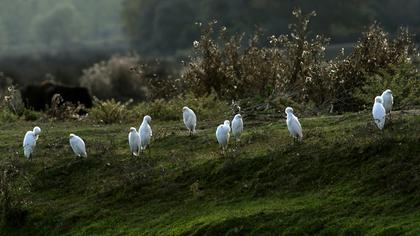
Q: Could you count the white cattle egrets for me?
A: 10